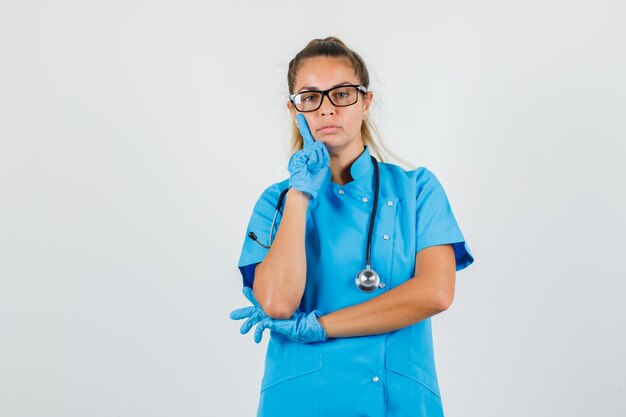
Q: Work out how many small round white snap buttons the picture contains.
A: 6